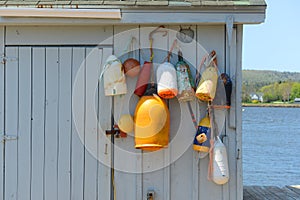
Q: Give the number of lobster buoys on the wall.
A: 11